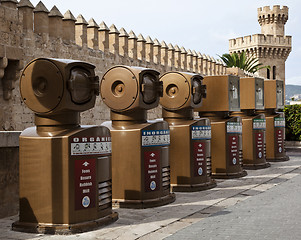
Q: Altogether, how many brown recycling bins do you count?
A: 6